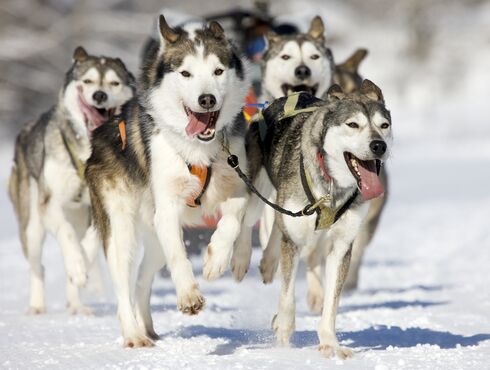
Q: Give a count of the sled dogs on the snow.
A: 5